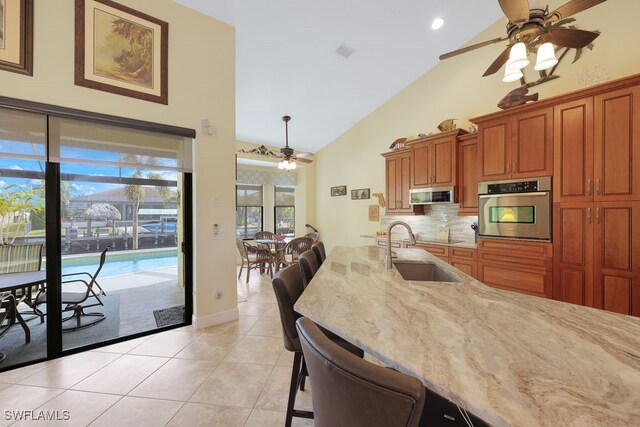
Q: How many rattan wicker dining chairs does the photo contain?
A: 4